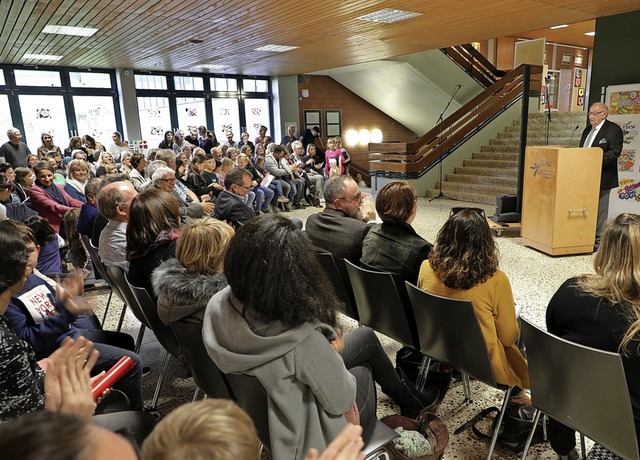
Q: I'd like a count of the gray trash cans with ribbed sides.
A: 0